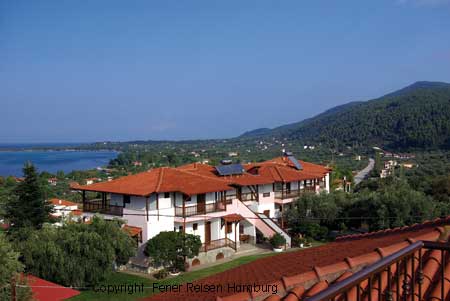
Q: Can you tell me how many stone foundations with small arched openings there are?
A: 1